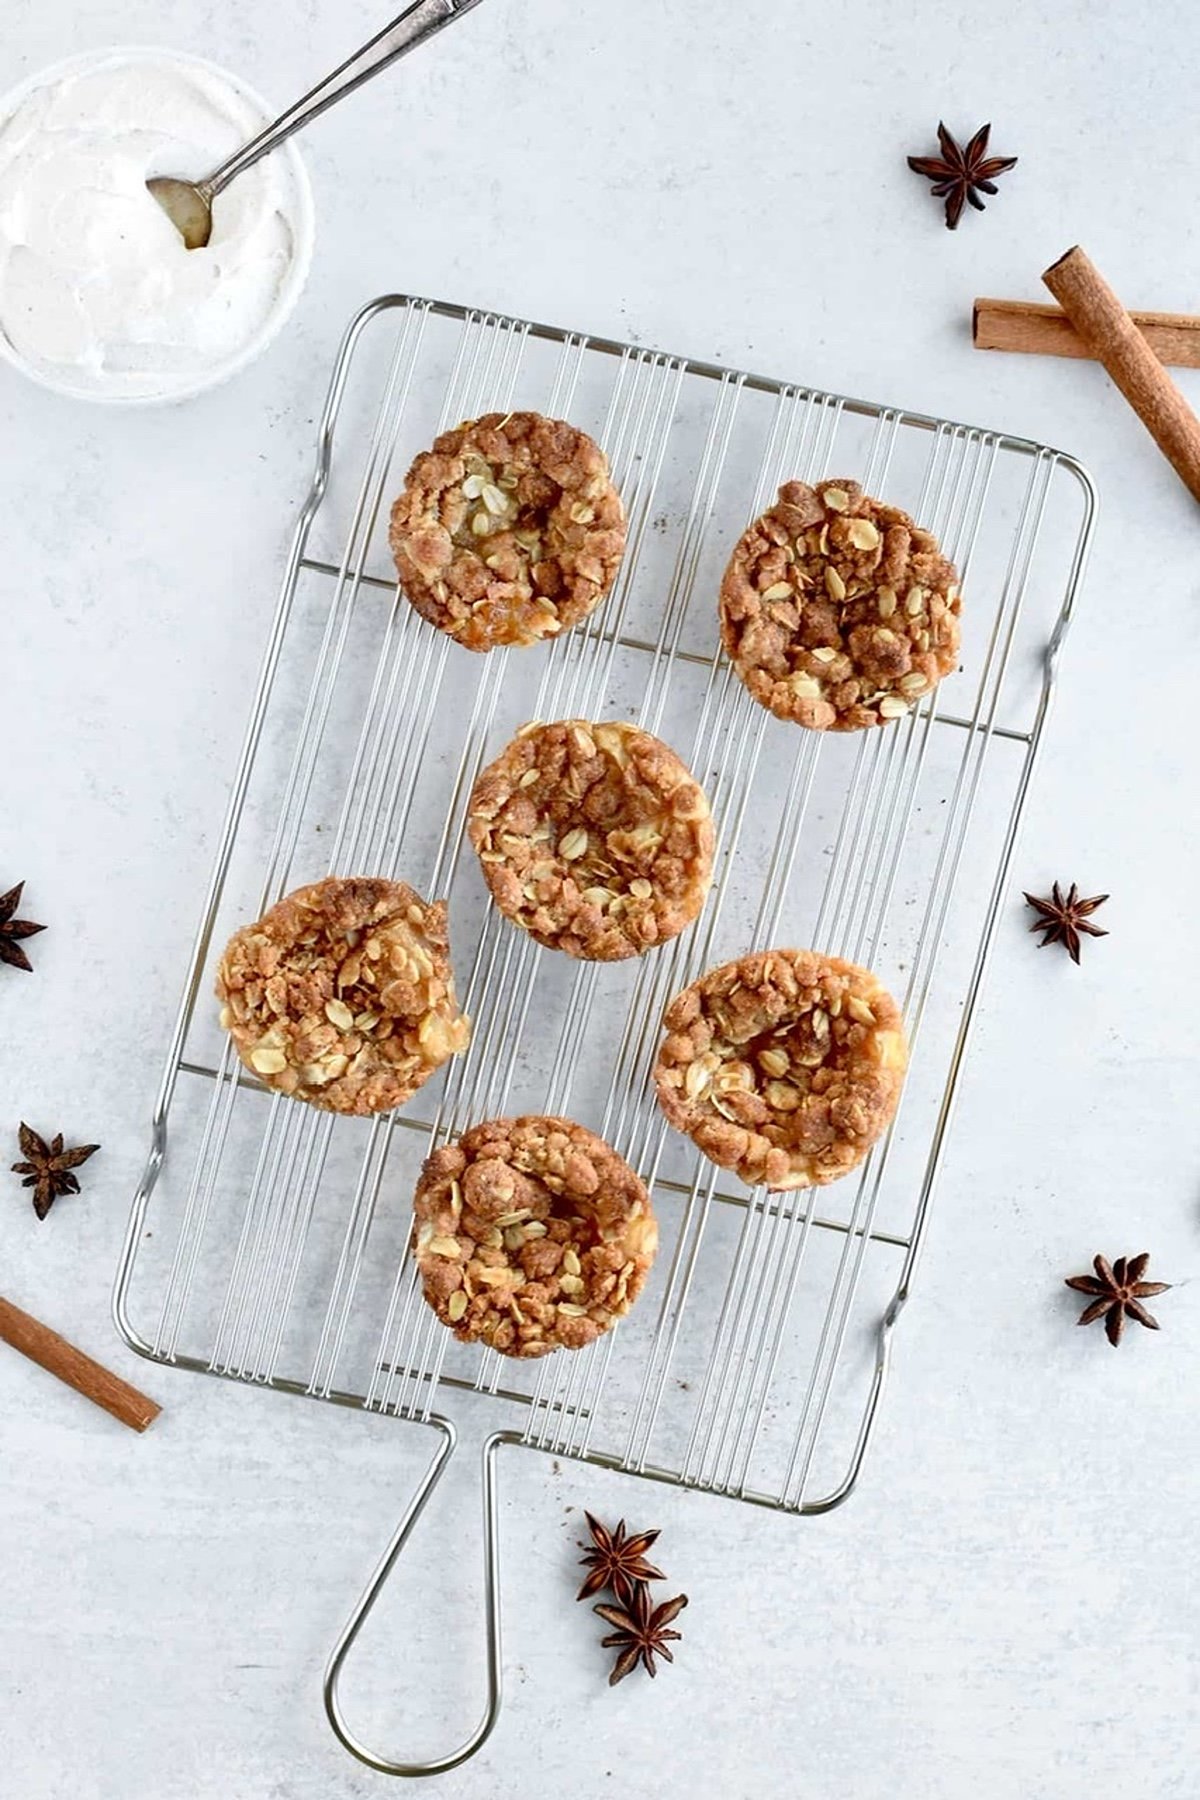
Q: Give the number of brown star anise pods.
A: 7